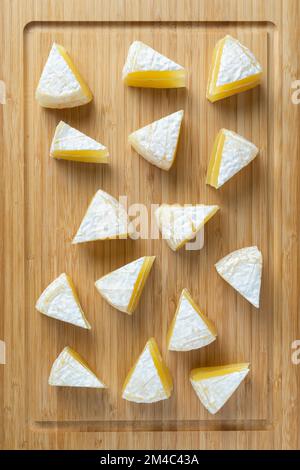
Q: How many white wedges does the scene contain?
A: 15